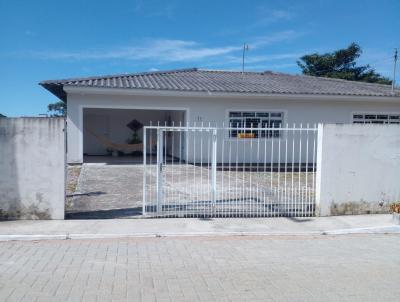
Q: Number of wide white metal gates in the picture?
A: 1